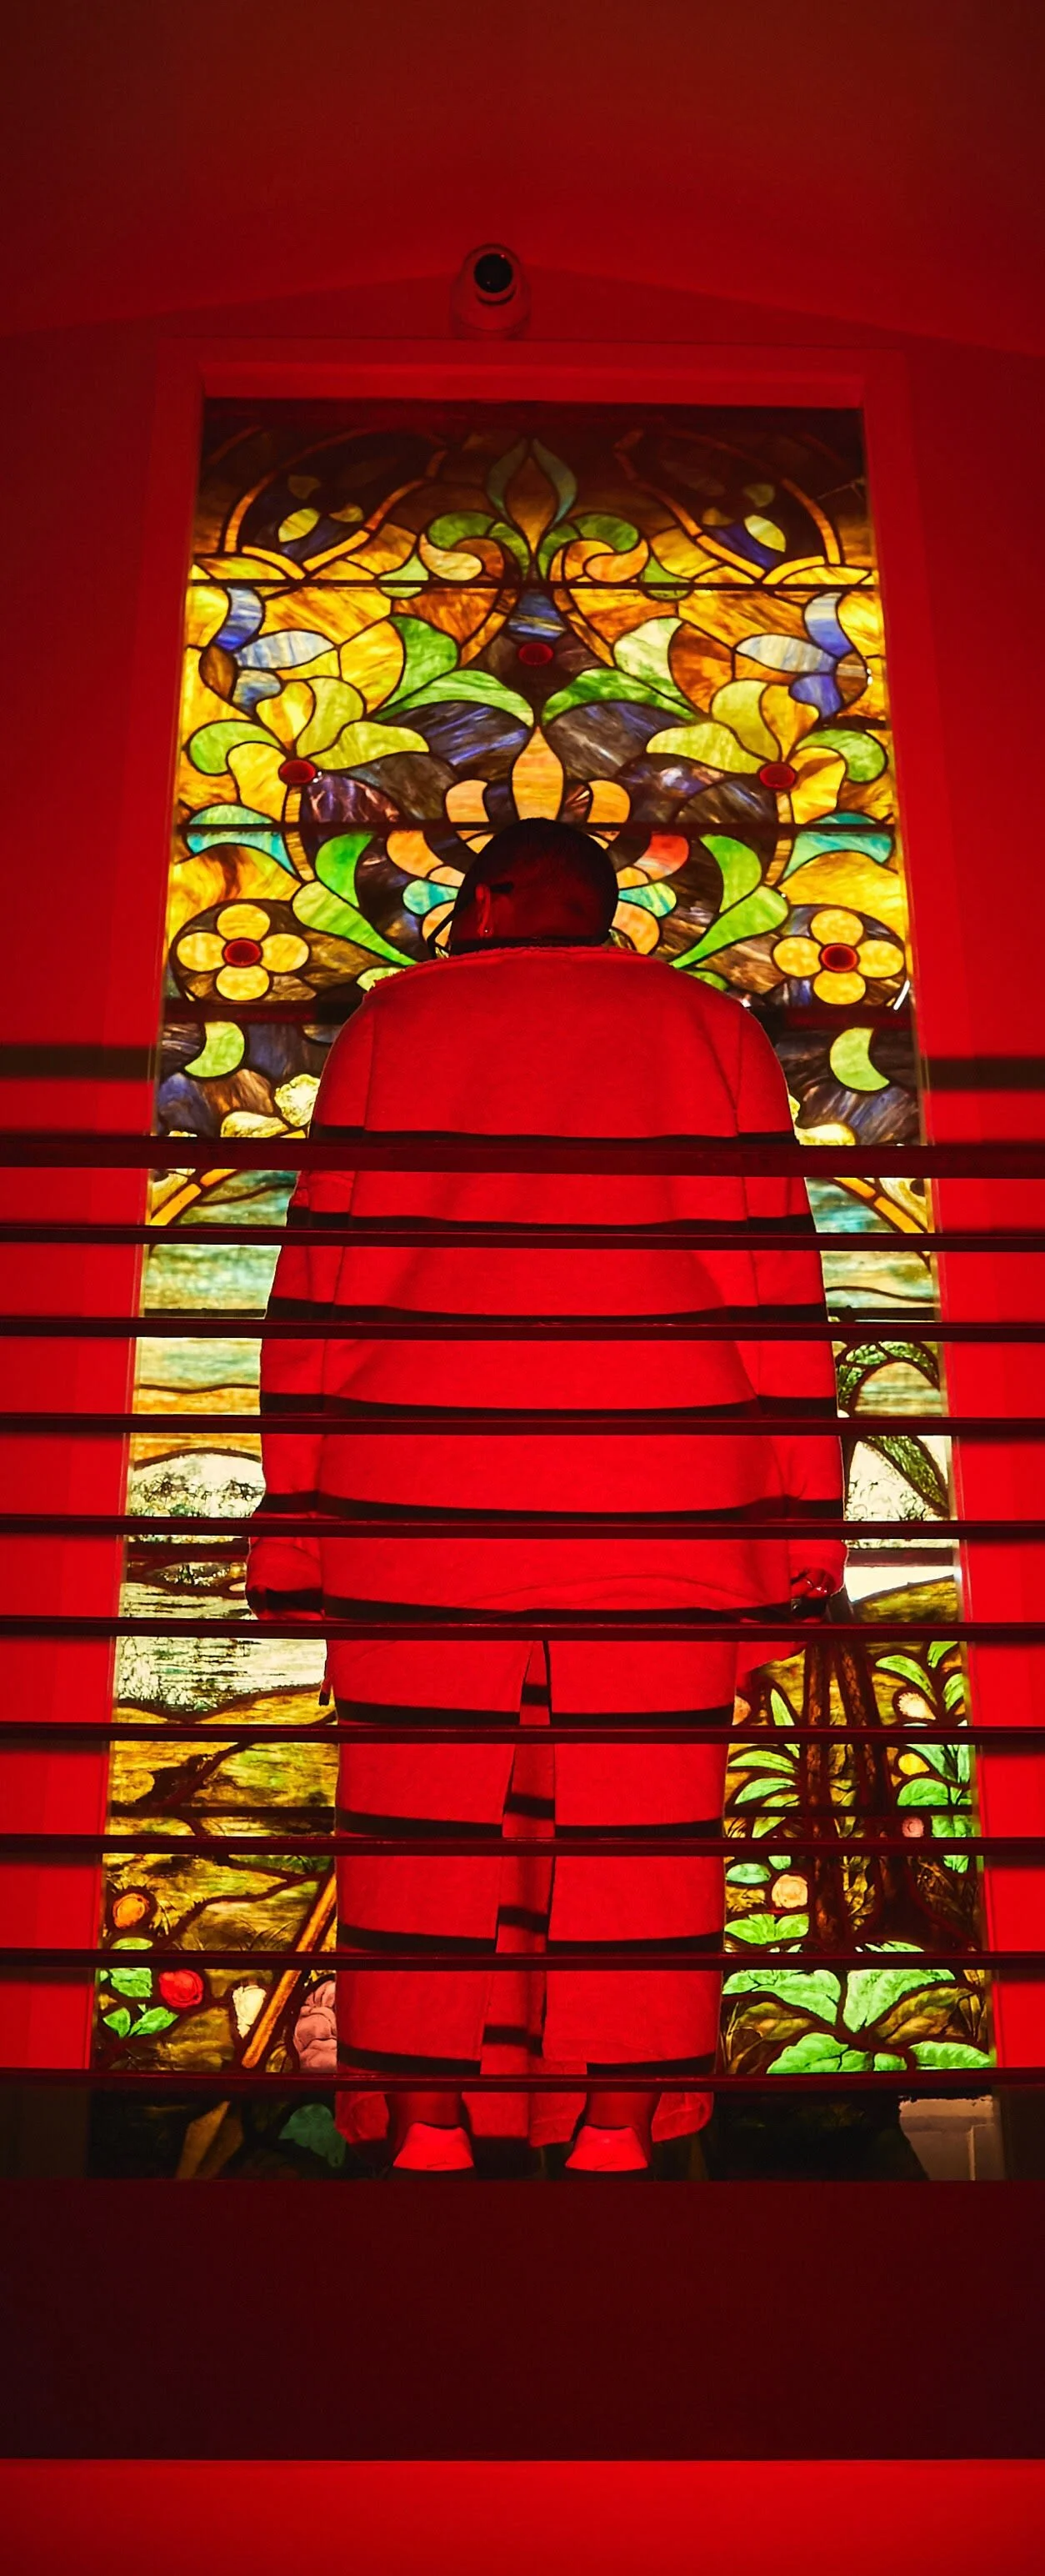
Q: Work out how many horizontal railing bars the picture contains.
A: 10